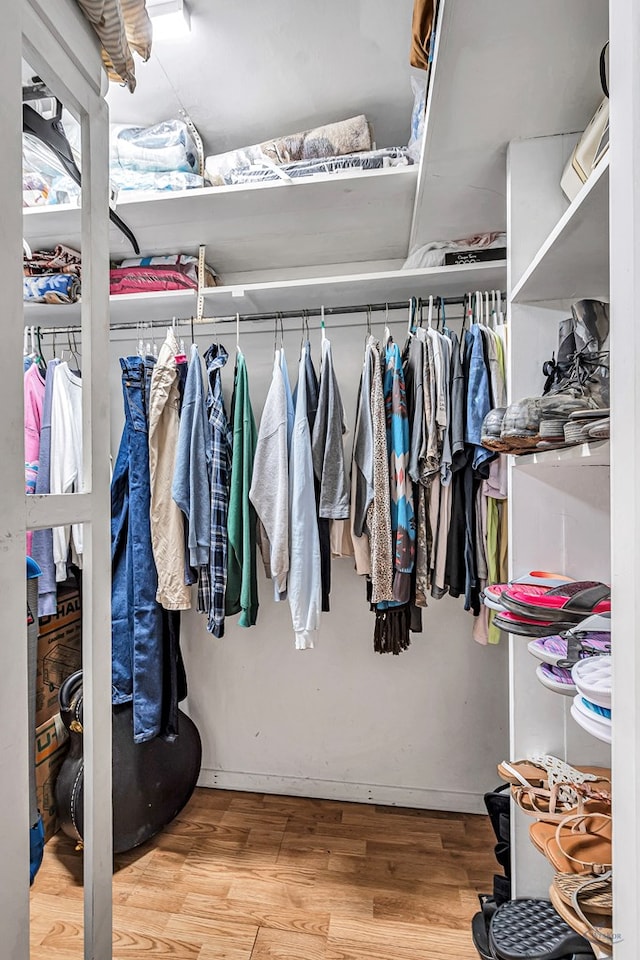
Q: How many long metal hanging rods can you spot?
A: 1